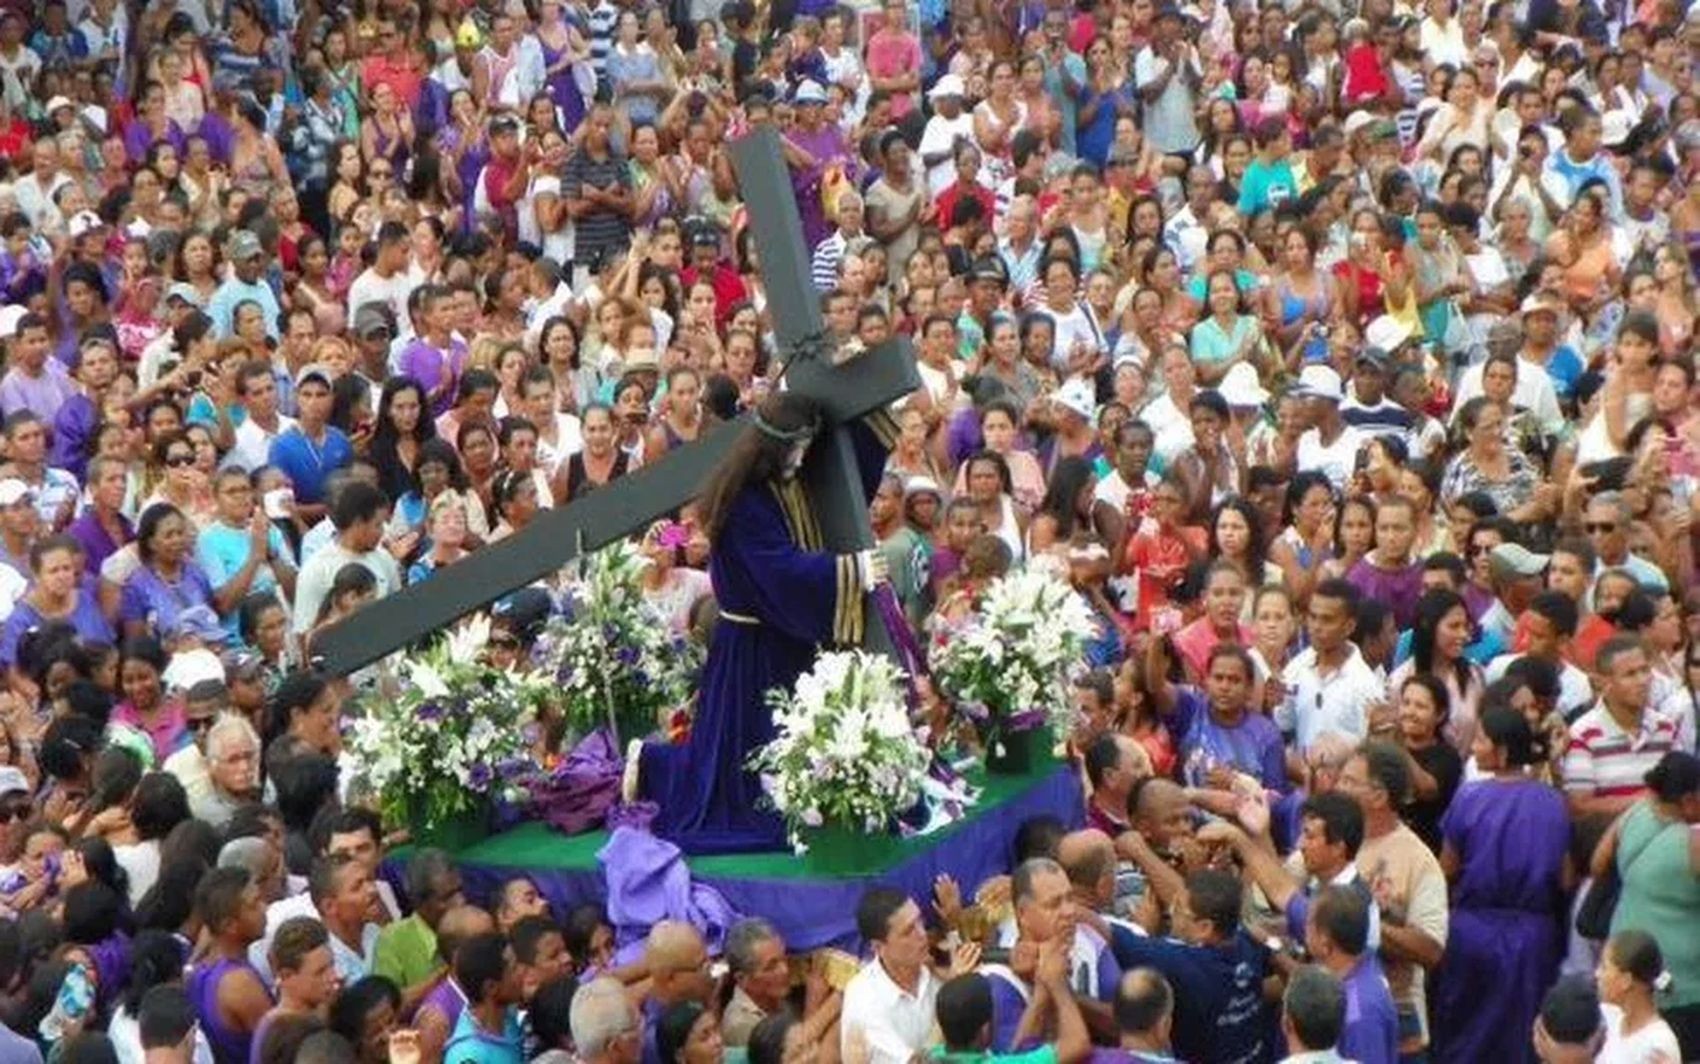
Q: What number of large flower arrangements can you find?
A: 4